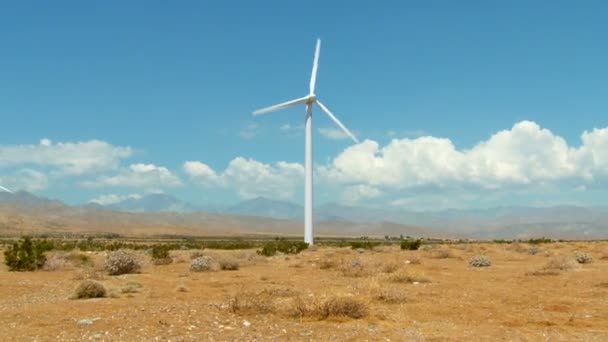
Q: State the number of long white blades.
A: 3